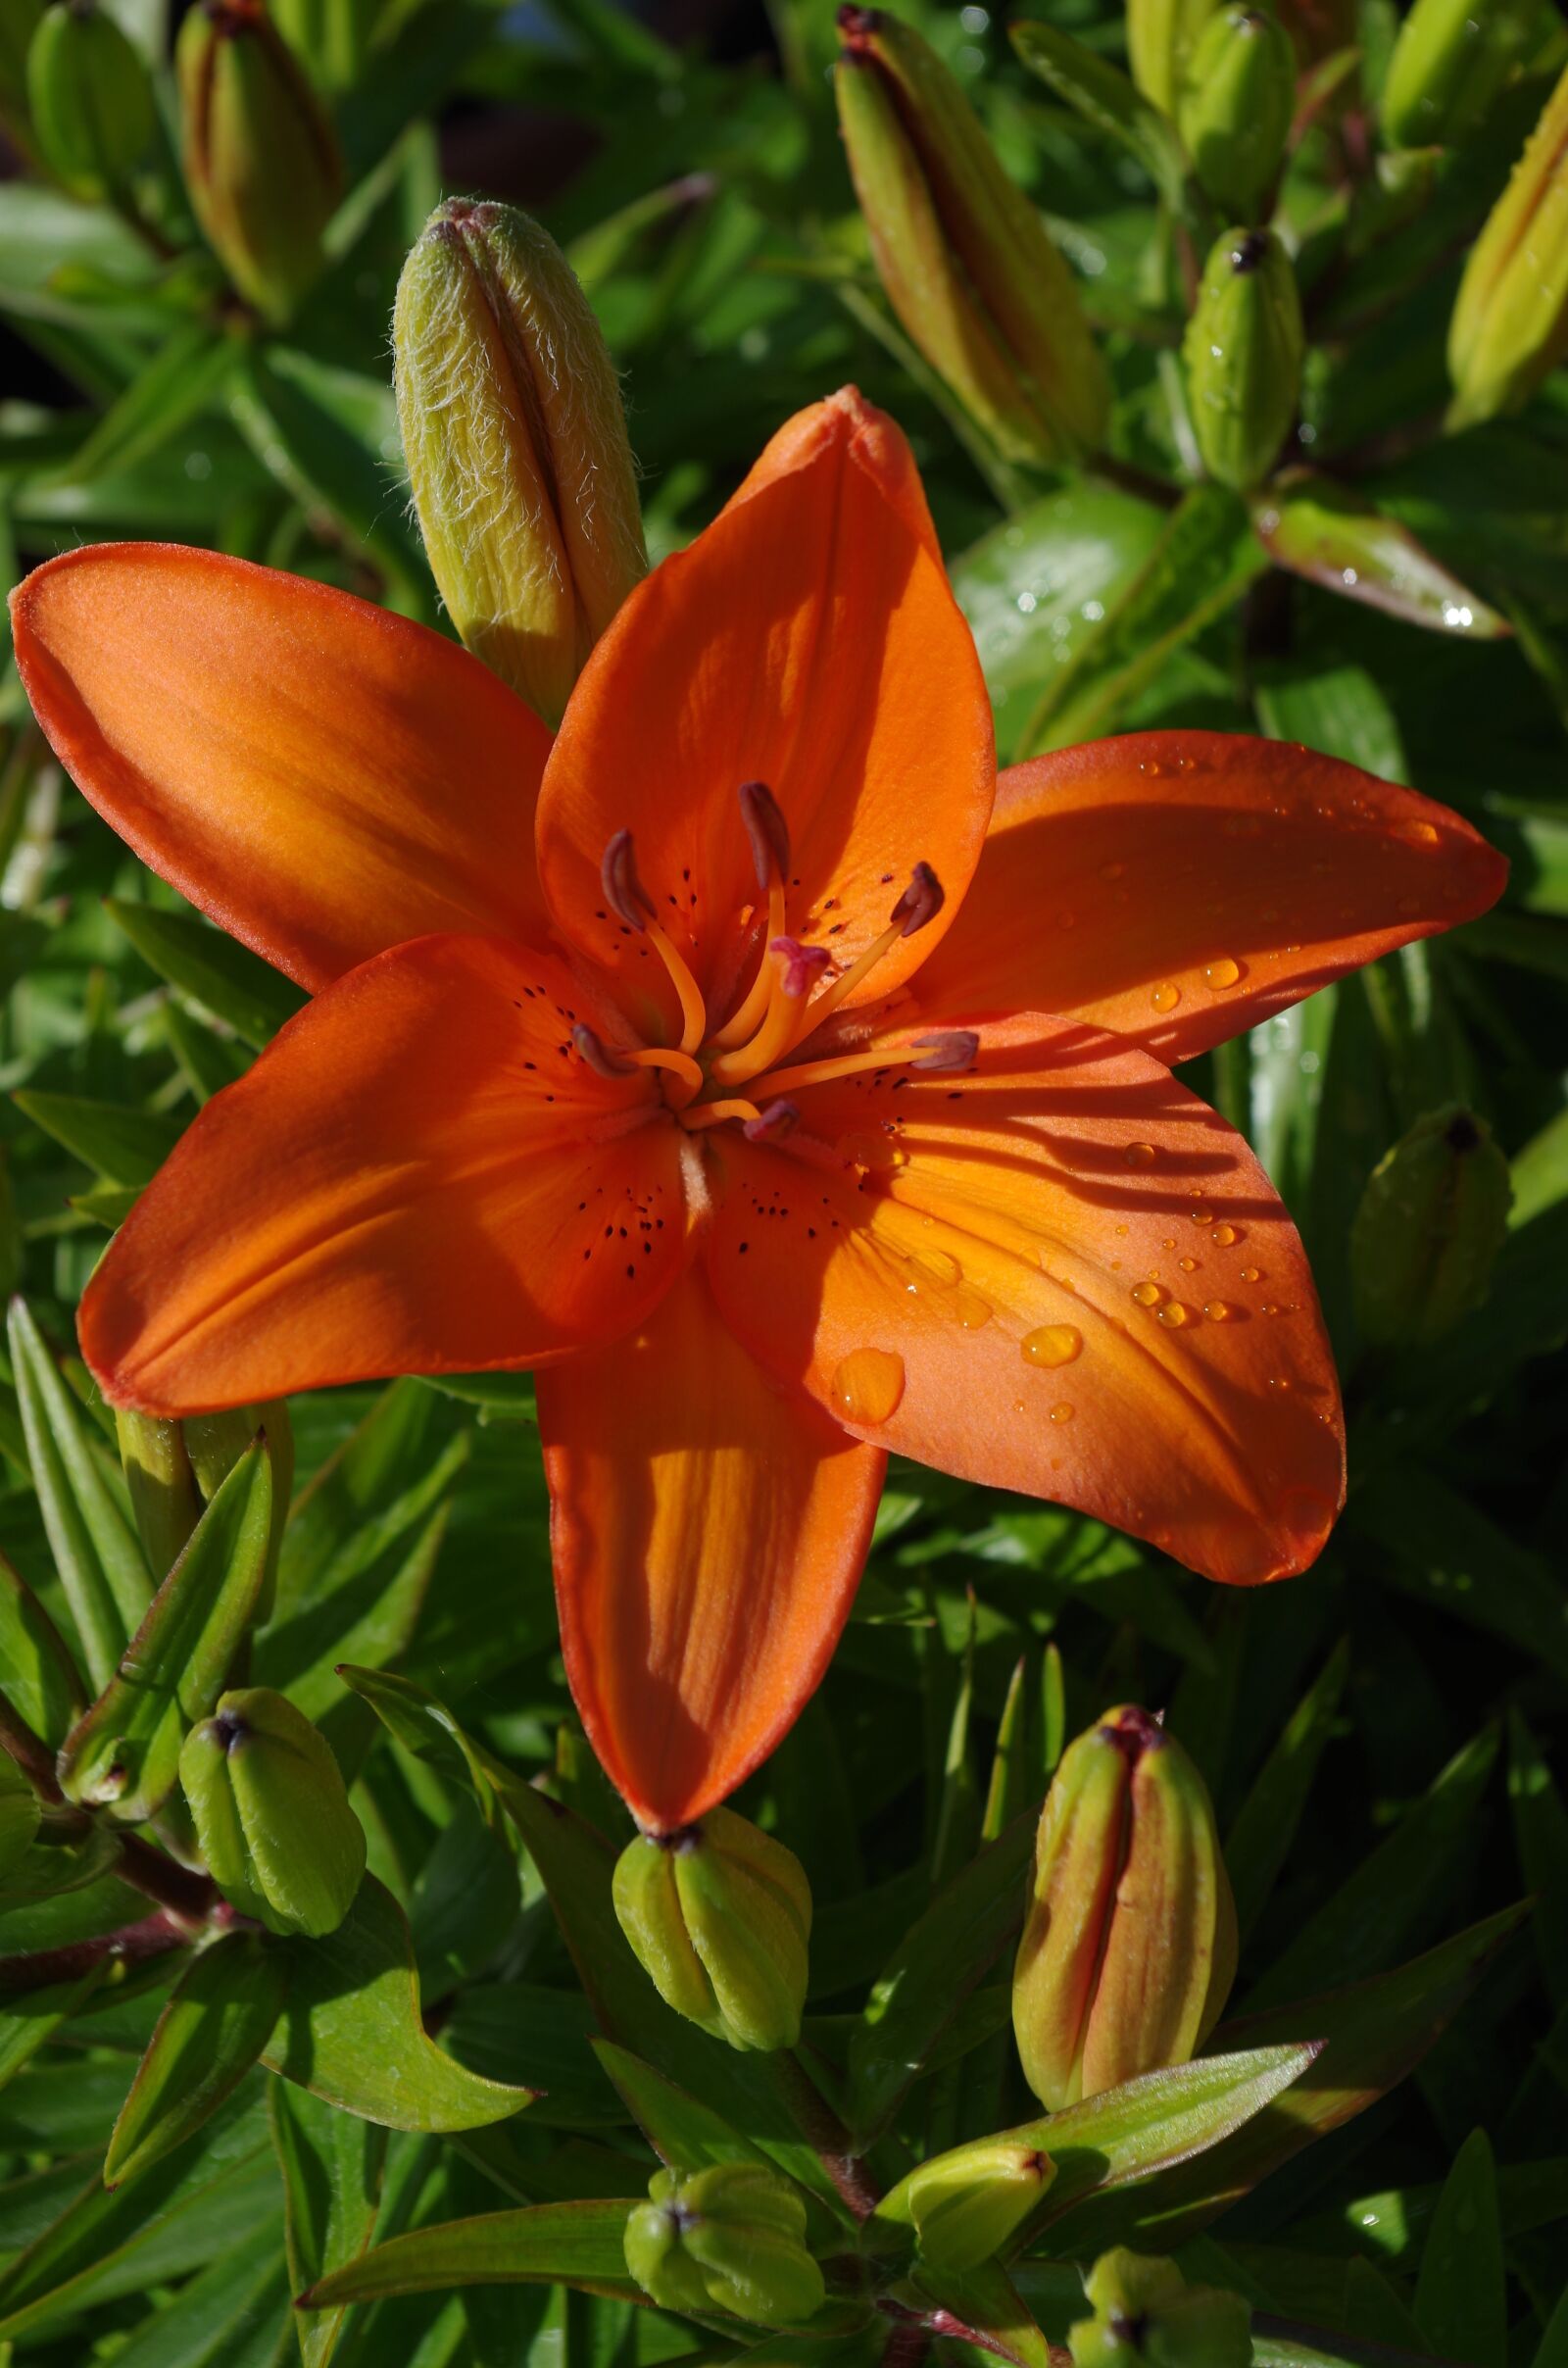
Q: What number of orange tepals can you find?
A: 6